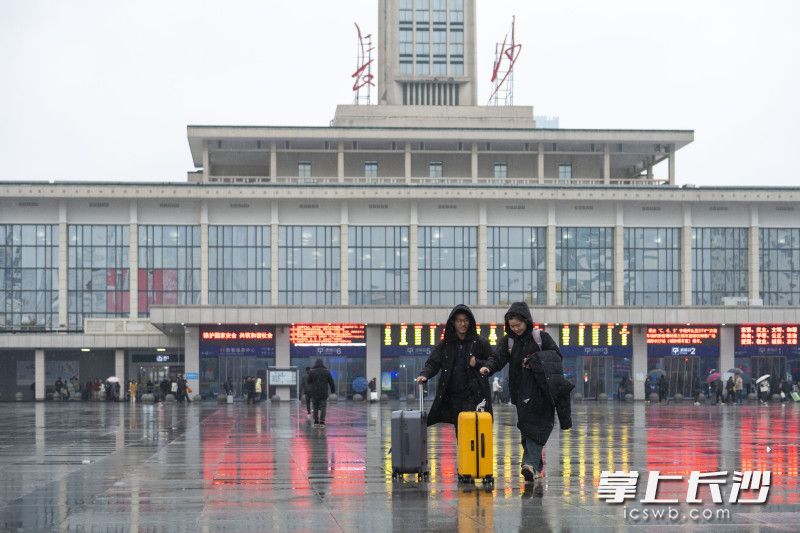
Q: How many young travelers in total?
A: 2